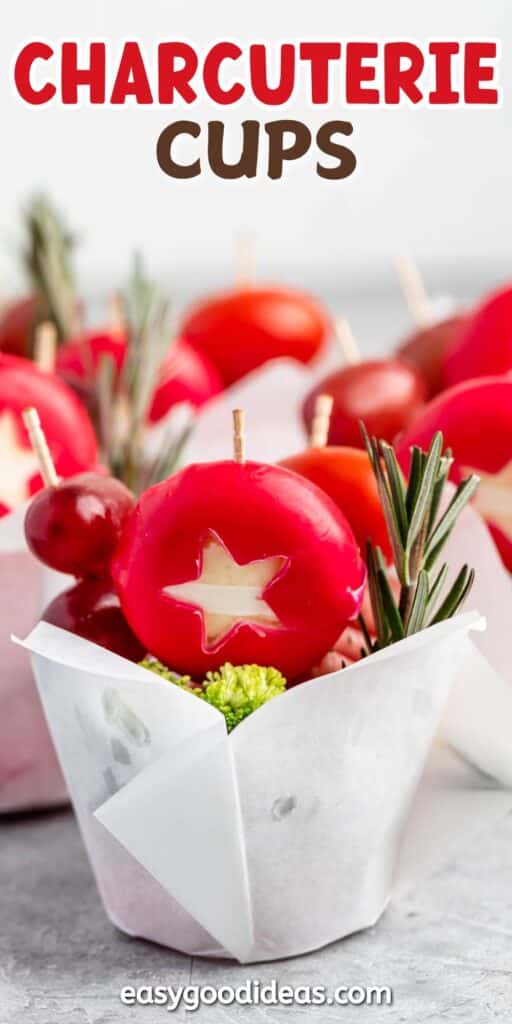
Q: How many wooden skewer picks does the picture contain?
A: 8